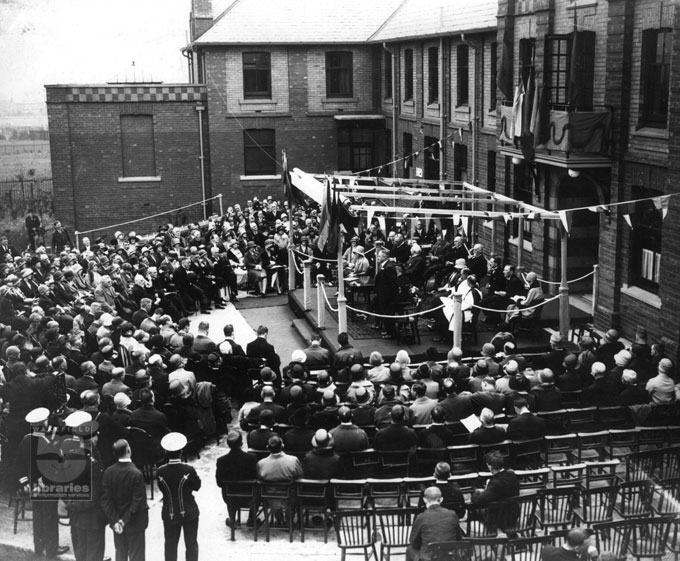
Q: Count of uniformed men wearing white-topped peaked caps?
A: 3